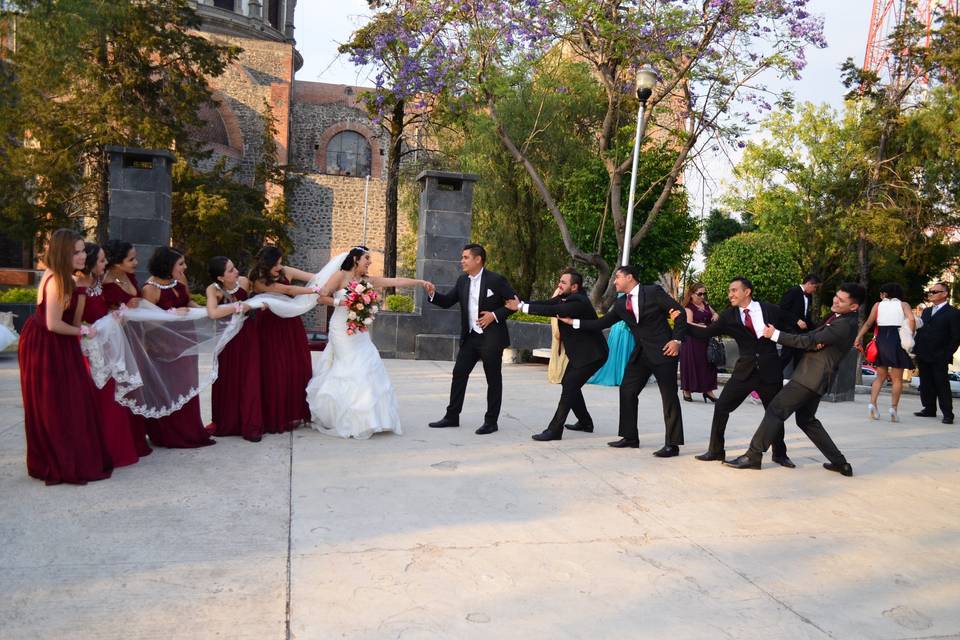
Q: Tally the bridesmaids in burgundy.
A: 6